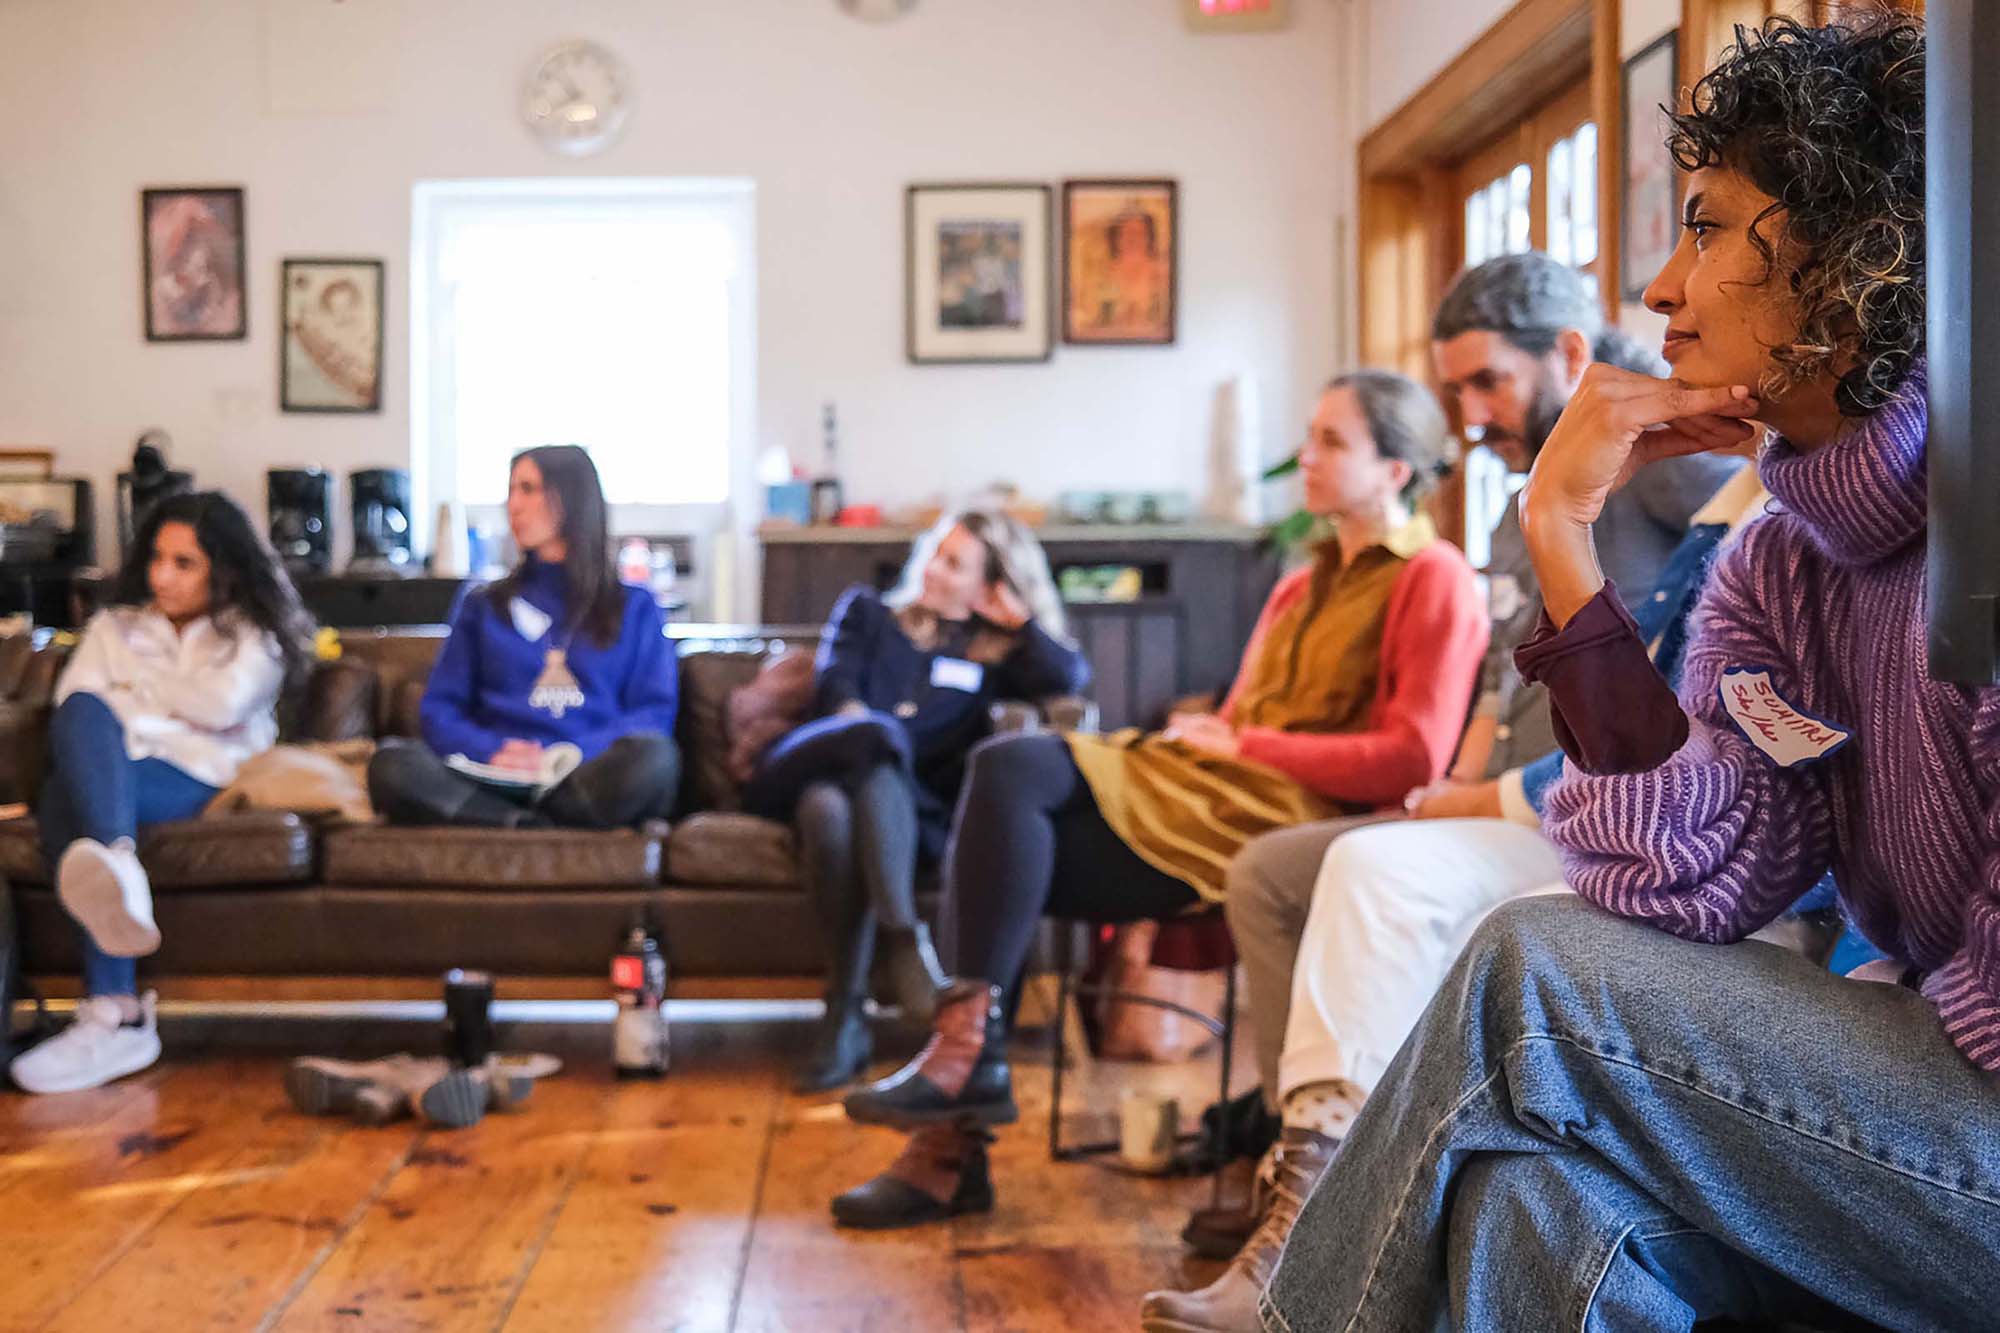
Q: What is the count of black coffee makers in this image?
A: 2